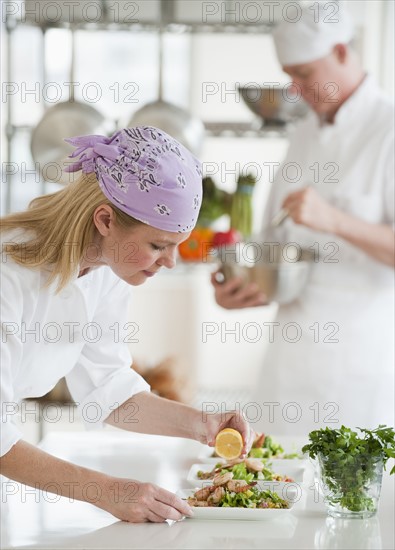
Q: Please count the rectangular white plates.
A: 3